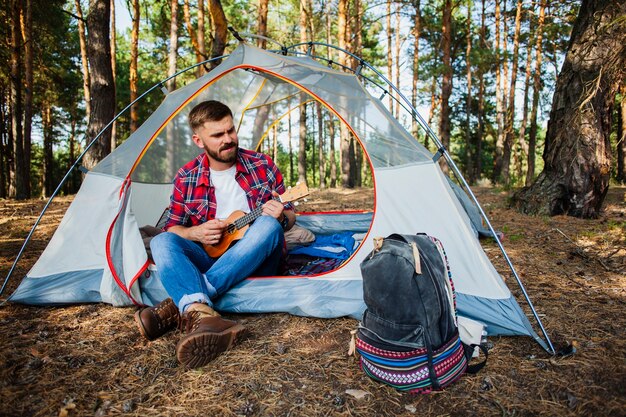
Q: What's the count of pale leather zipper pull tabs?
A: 3